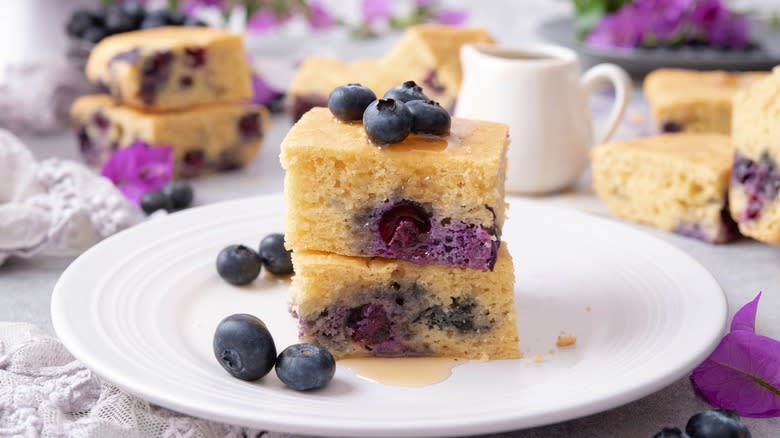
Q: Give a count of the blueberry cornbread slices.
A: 9